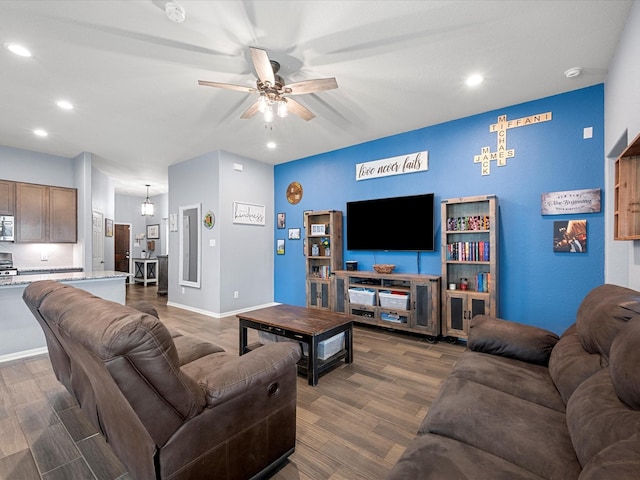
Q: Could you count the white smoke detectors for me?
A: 2